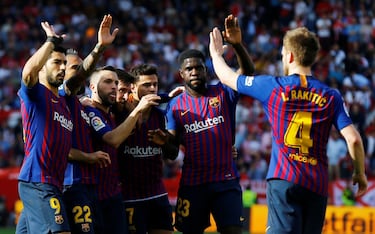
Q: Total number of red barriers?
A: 1